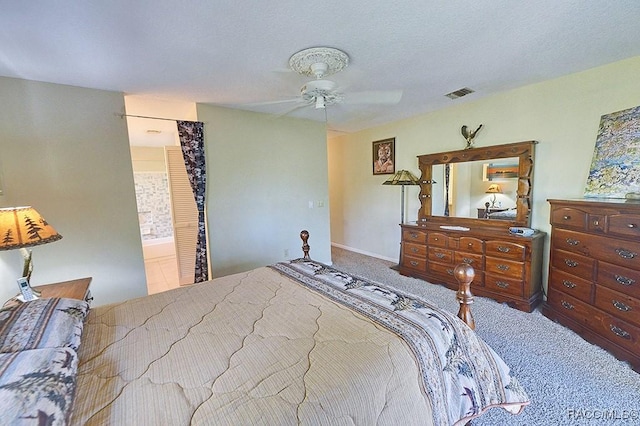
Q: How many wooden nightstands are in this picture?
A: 1